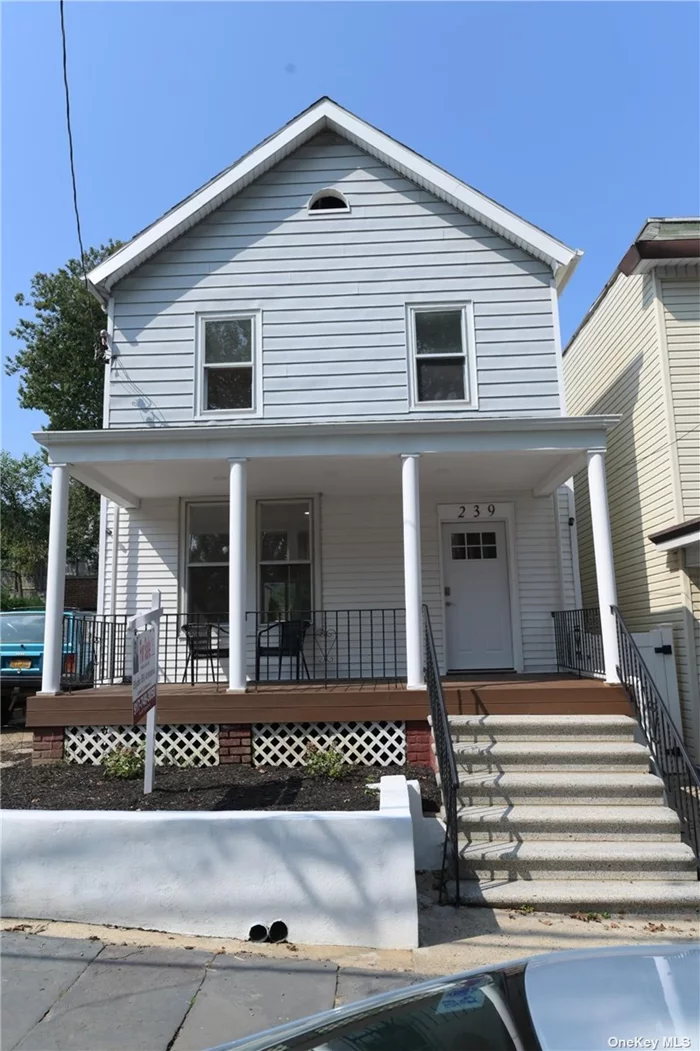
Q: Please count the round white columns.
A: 4